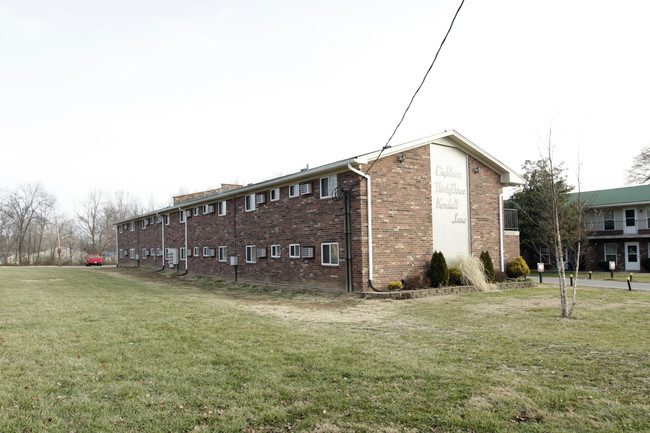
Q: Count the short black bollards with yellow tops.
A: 4